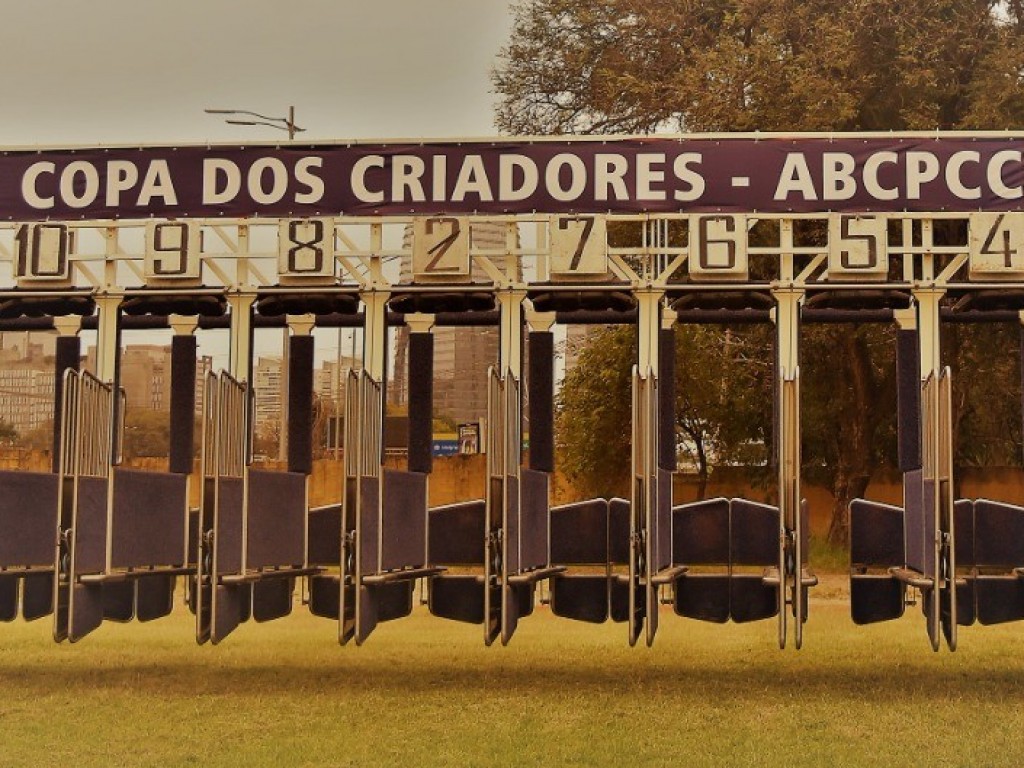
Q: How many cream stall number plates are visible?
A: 8